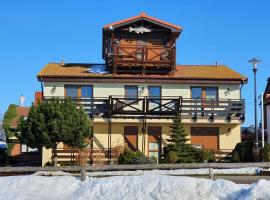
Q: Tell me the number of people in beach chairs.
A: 0